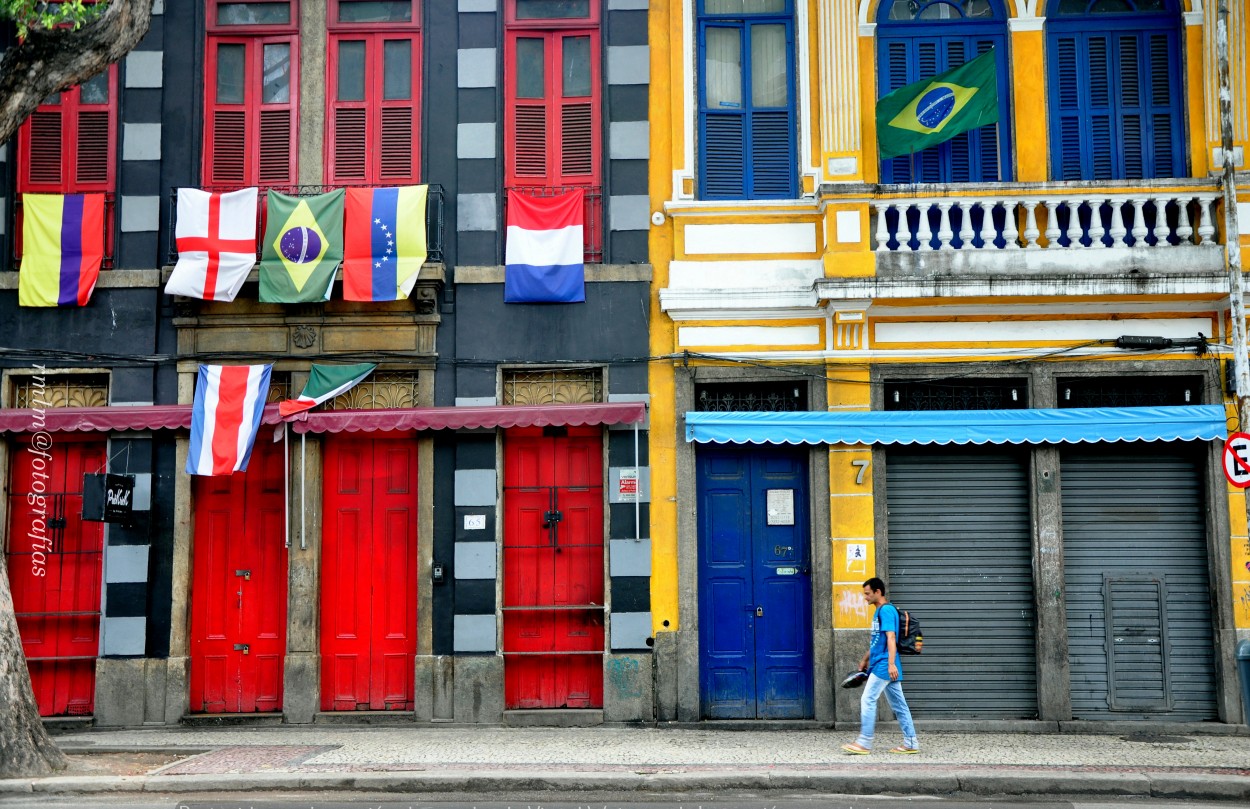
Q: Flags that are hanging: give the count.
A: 8